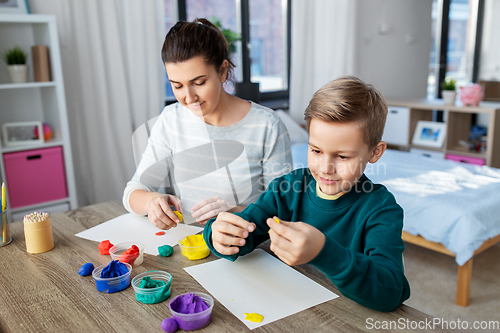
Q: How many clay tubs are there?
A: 5